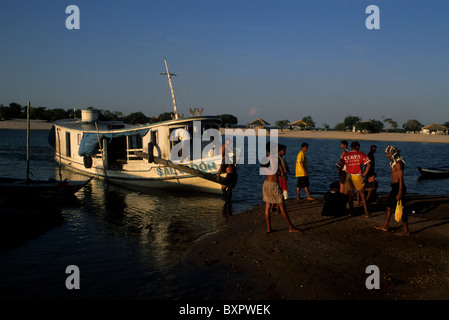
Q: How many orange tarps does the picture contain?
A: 0